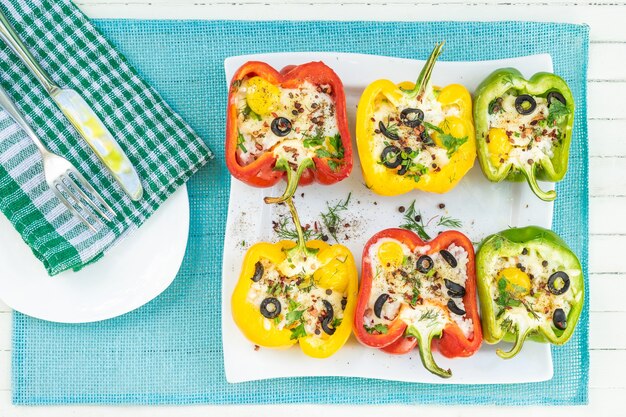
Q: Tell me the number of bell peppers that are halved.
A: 6